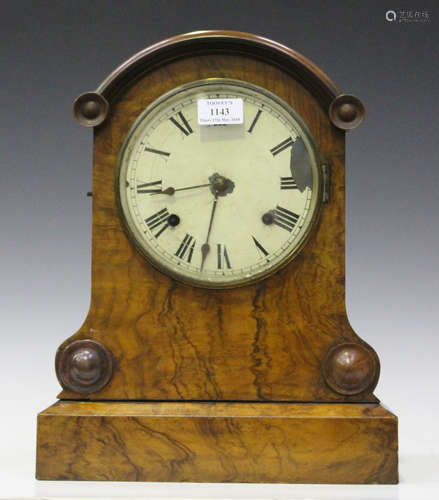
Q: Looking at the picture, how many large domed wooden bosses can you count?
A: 2